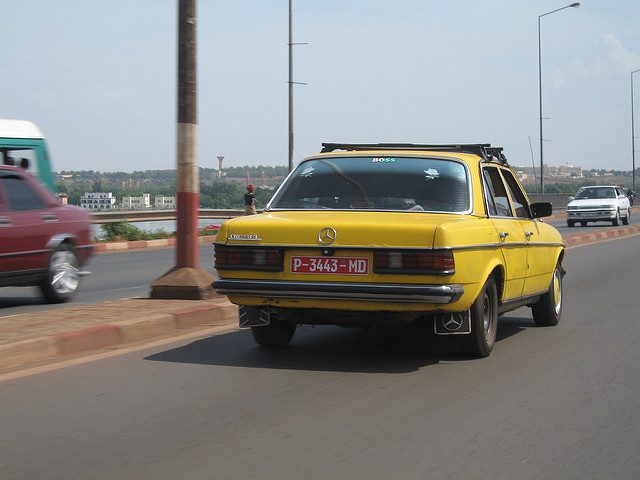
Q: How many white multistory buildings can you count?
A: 3